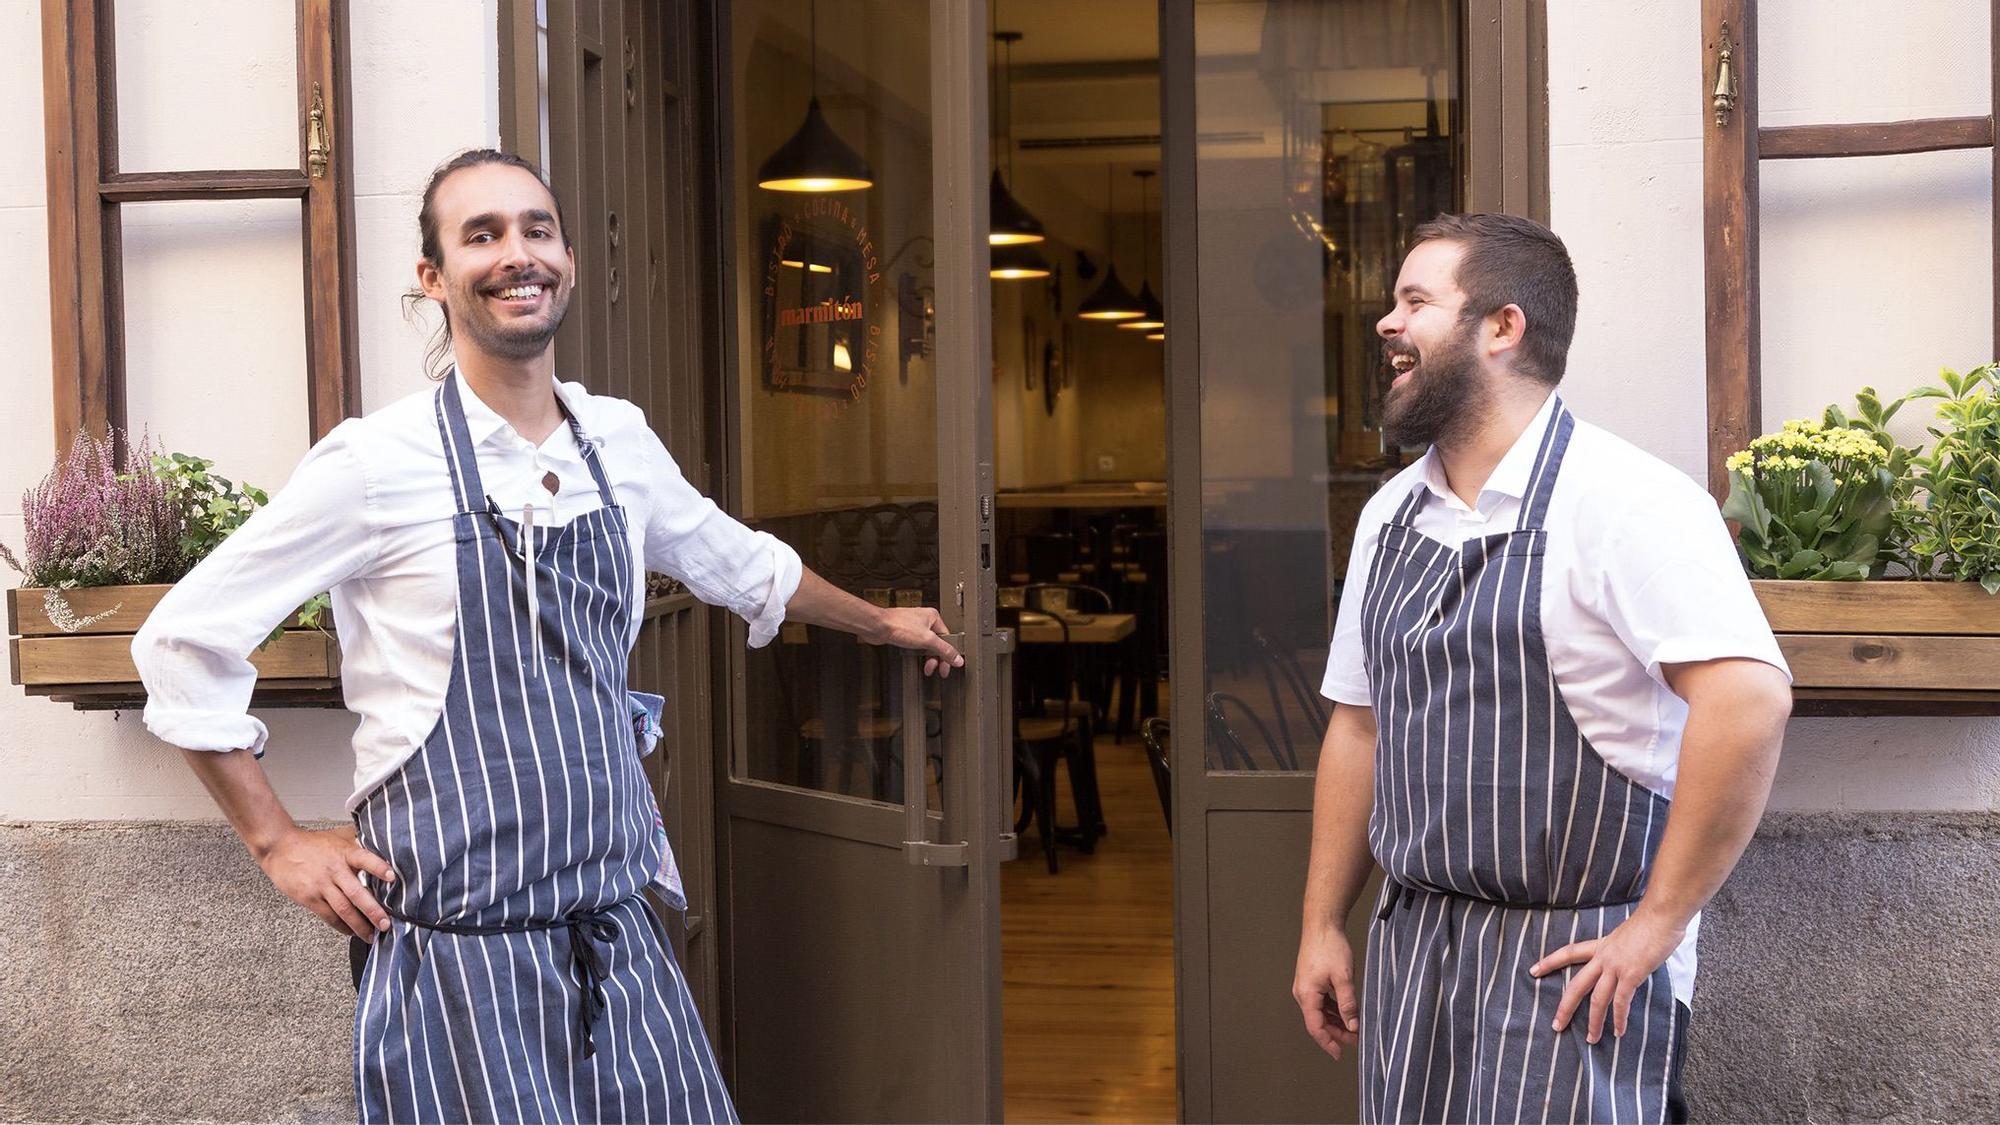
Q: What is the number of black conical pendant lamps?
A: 6